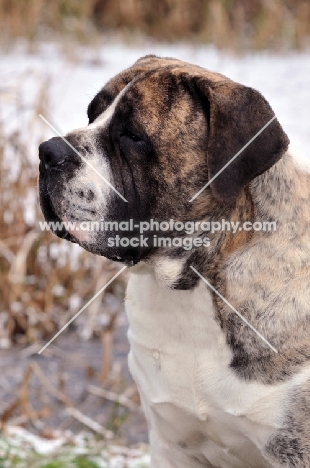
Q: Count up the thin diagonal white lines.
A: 4